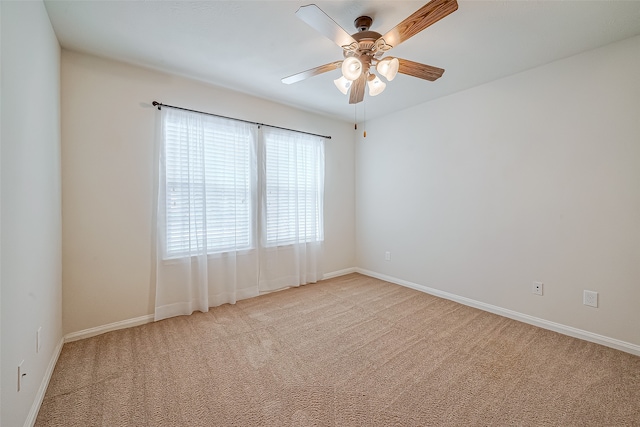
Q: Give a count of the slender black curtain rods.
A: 1